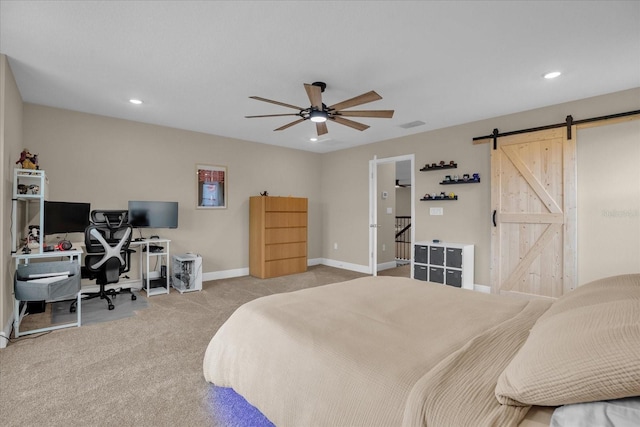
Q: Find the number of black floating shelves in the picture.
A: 3